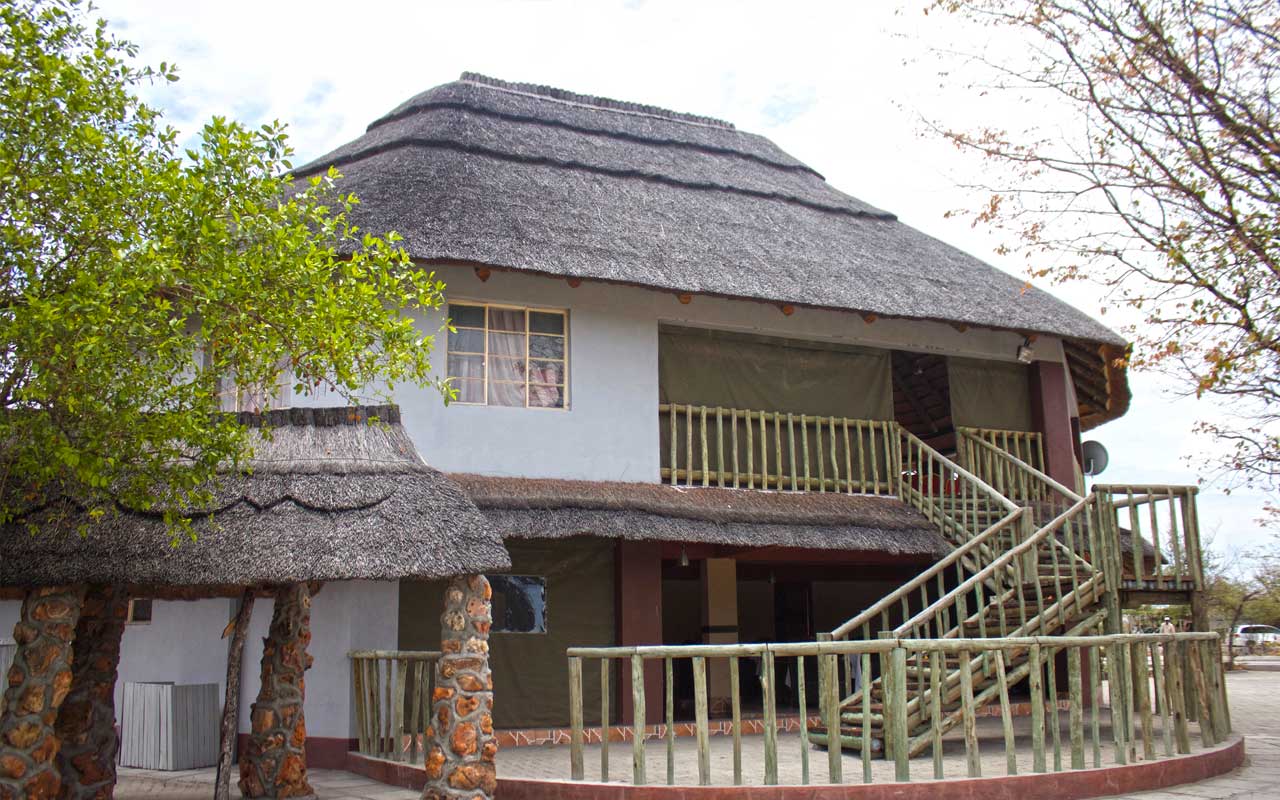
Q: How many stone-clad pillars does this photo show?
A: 4